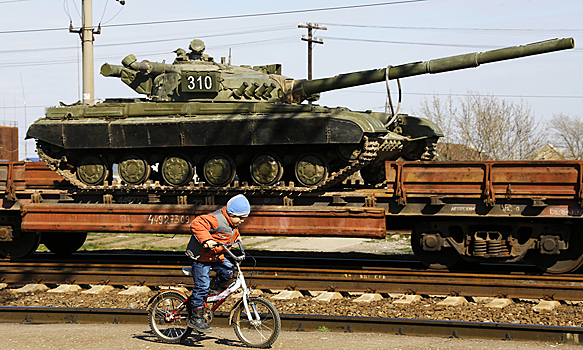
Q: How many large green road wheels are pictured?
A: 6